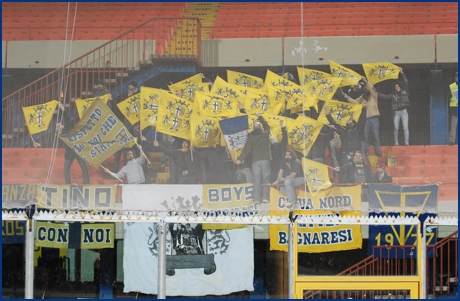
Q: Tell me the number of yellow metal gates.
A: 1